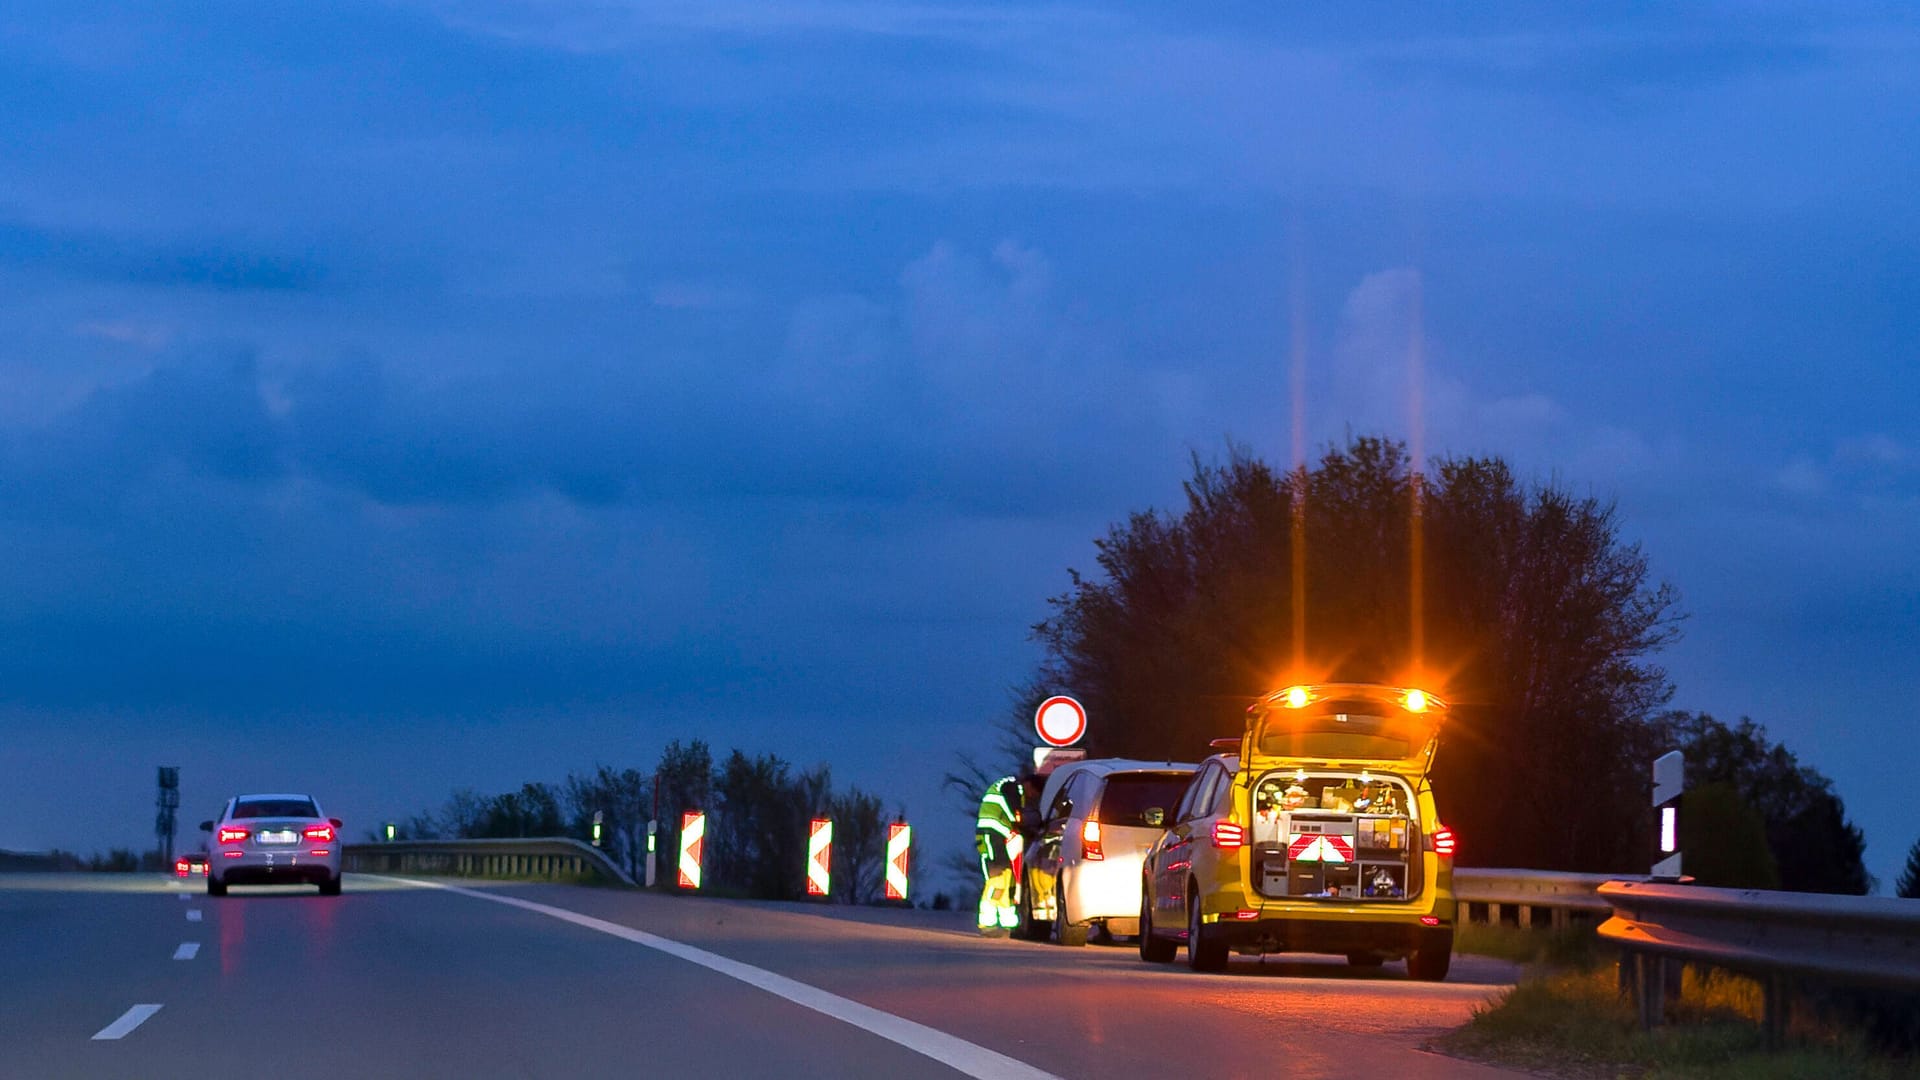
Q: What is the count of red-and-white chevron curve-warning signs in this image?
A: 3